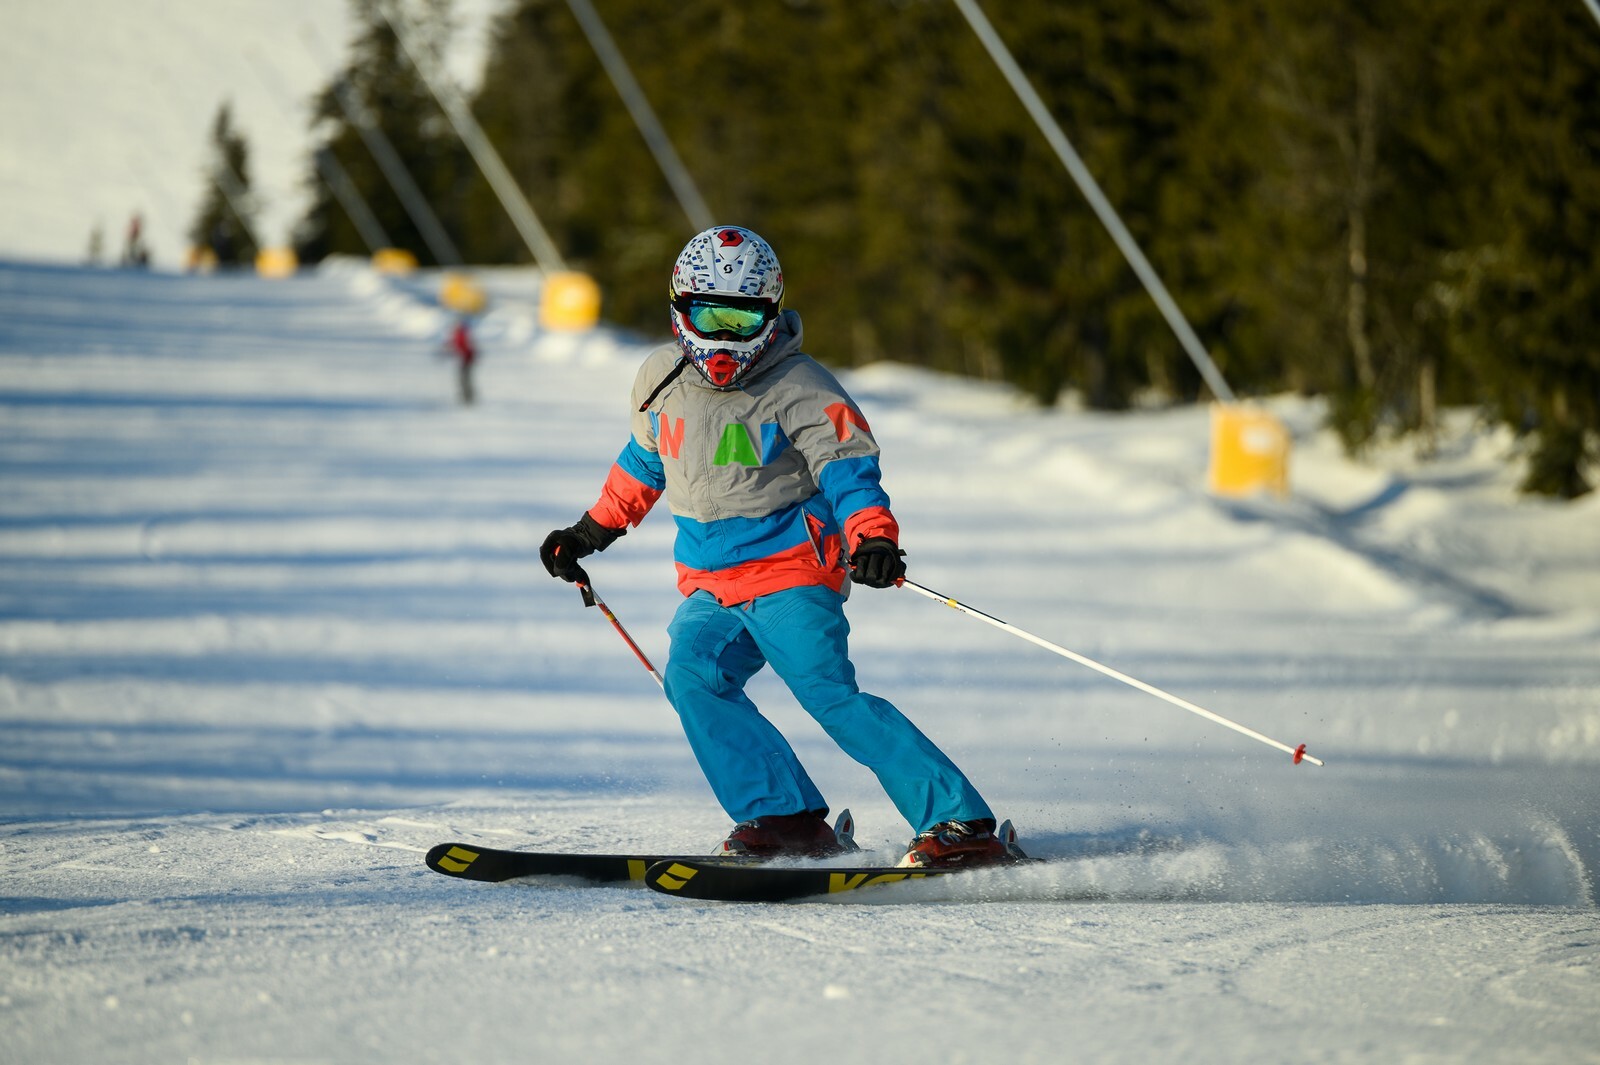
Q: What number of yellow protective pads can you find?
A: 6